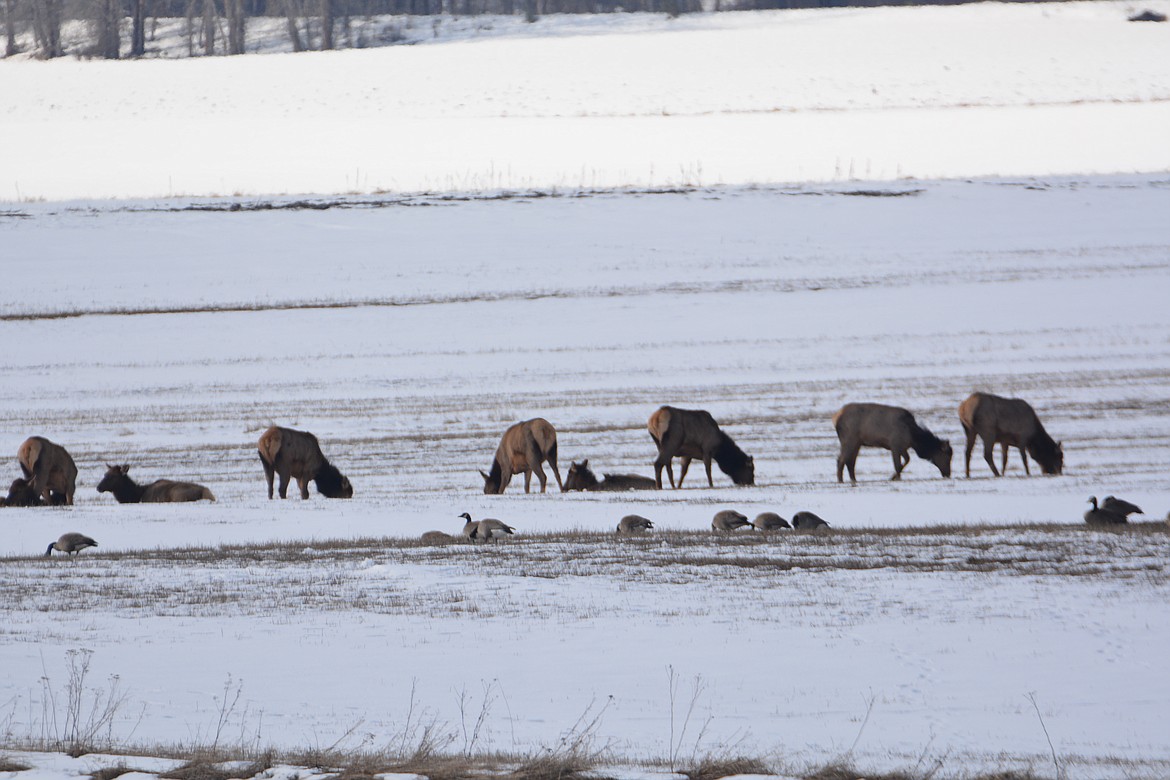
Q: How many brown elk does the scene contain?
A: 9